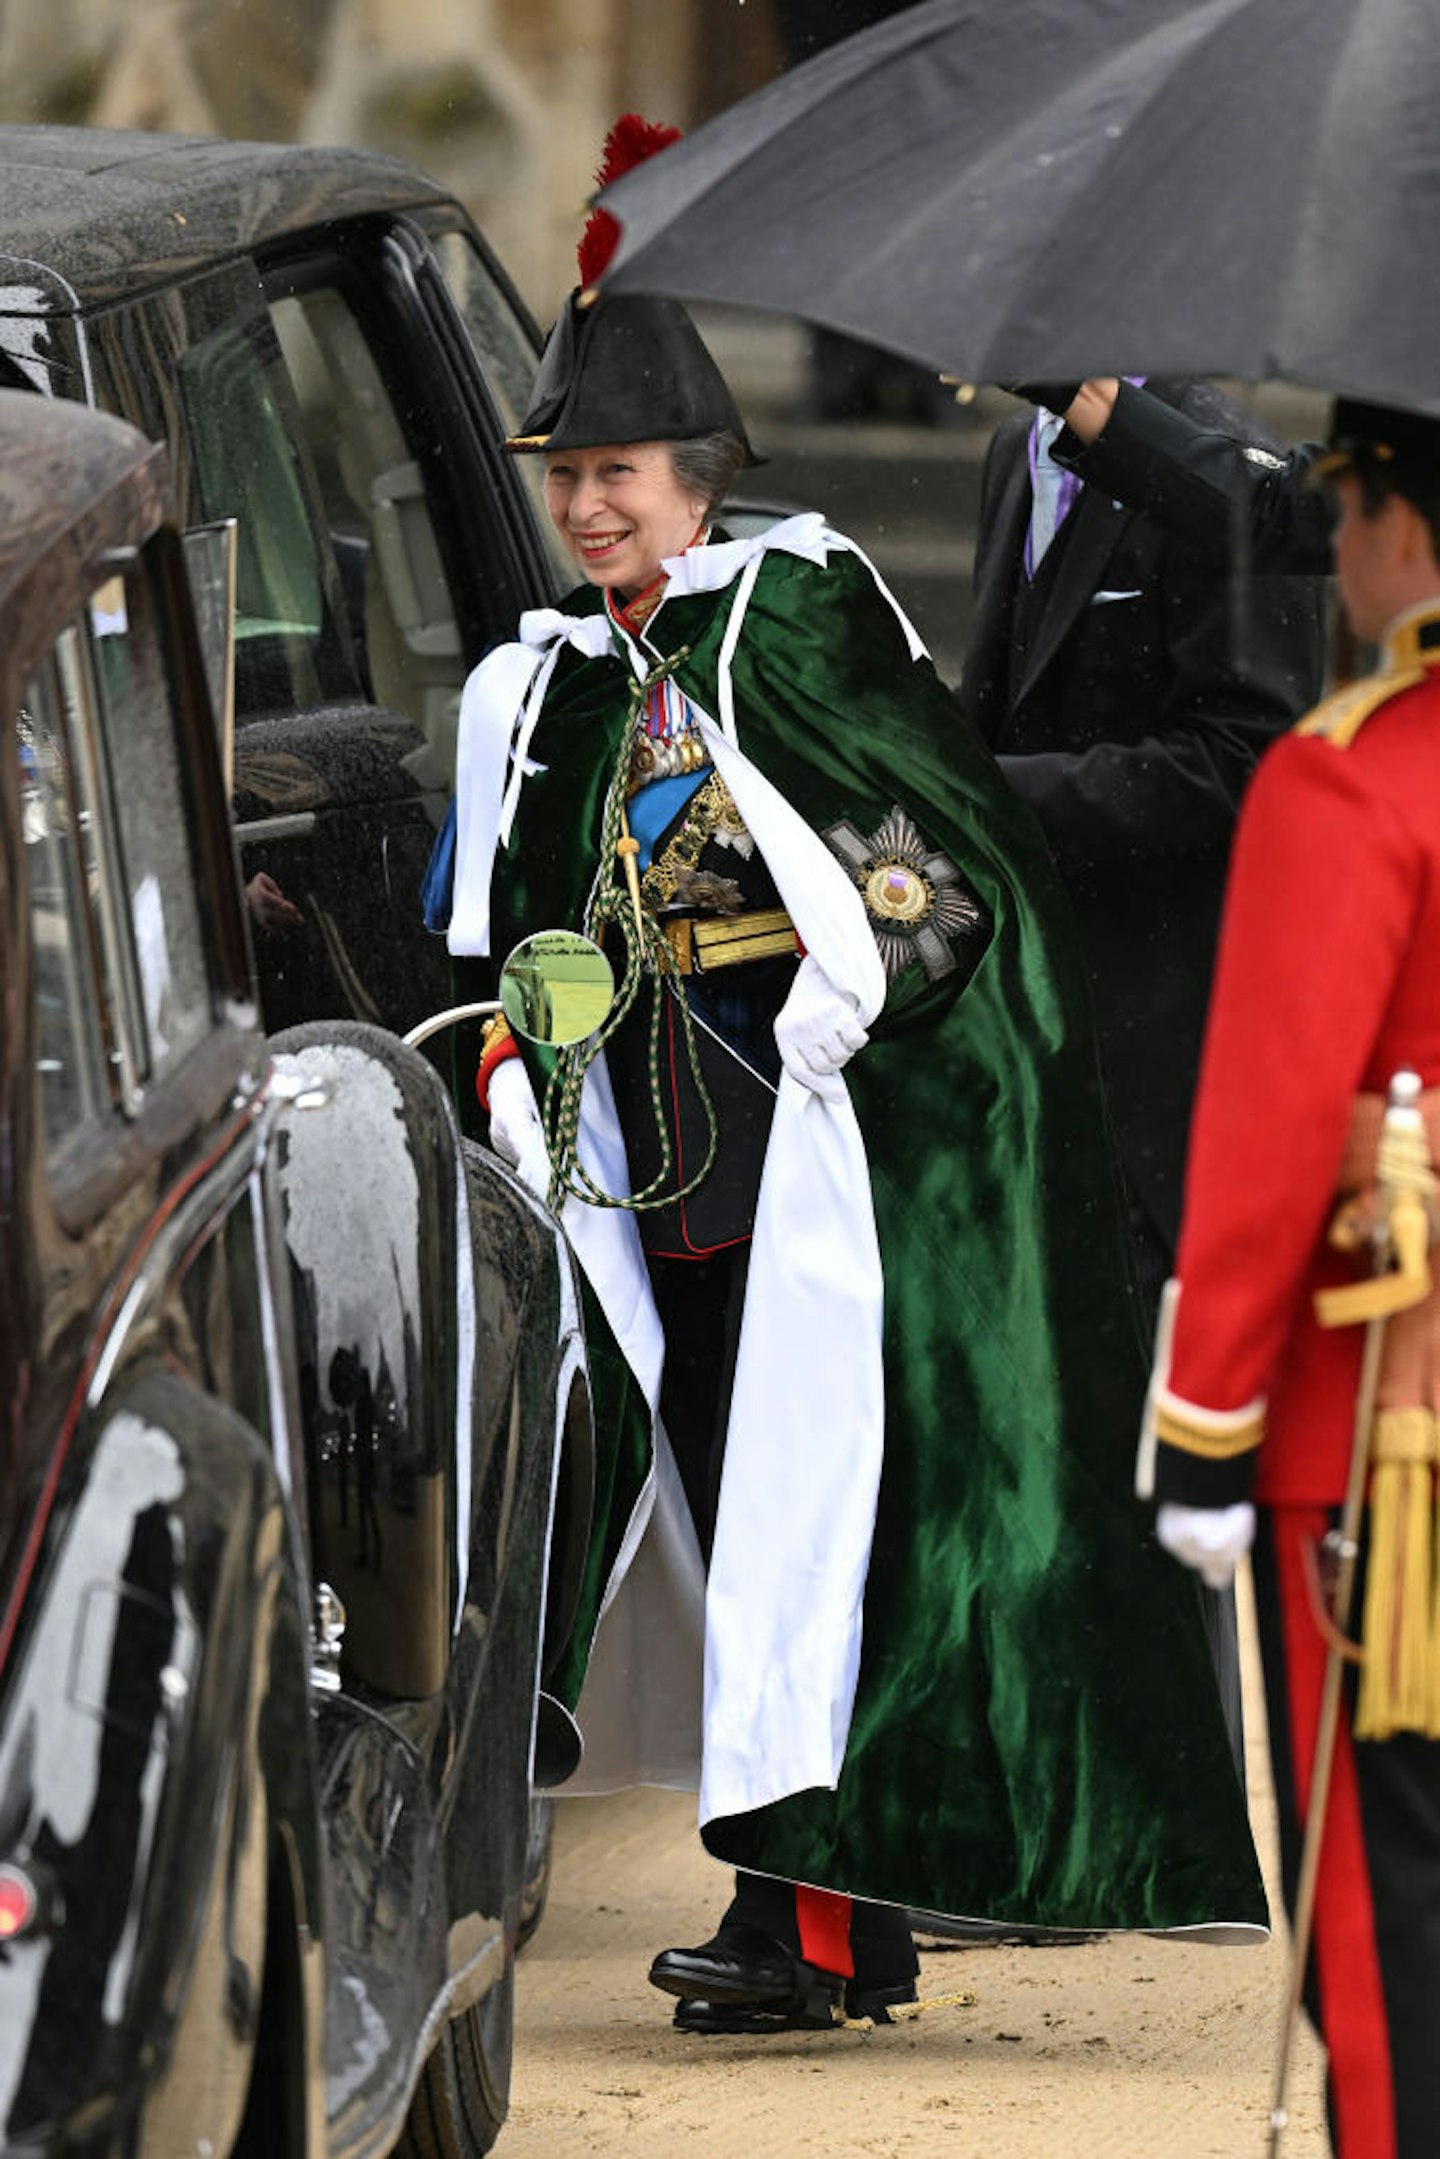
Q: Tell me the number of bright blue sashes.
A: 1